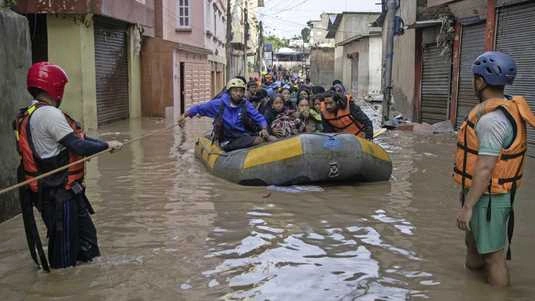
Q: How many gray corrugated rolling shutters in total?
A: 4